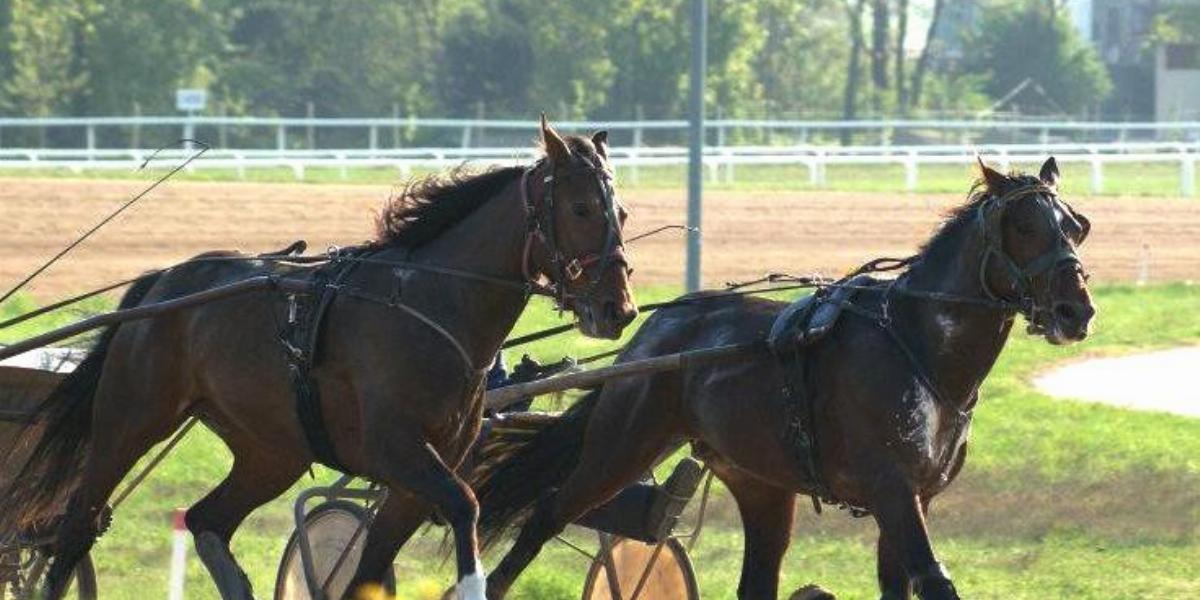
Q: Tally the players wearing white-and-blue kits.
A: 0